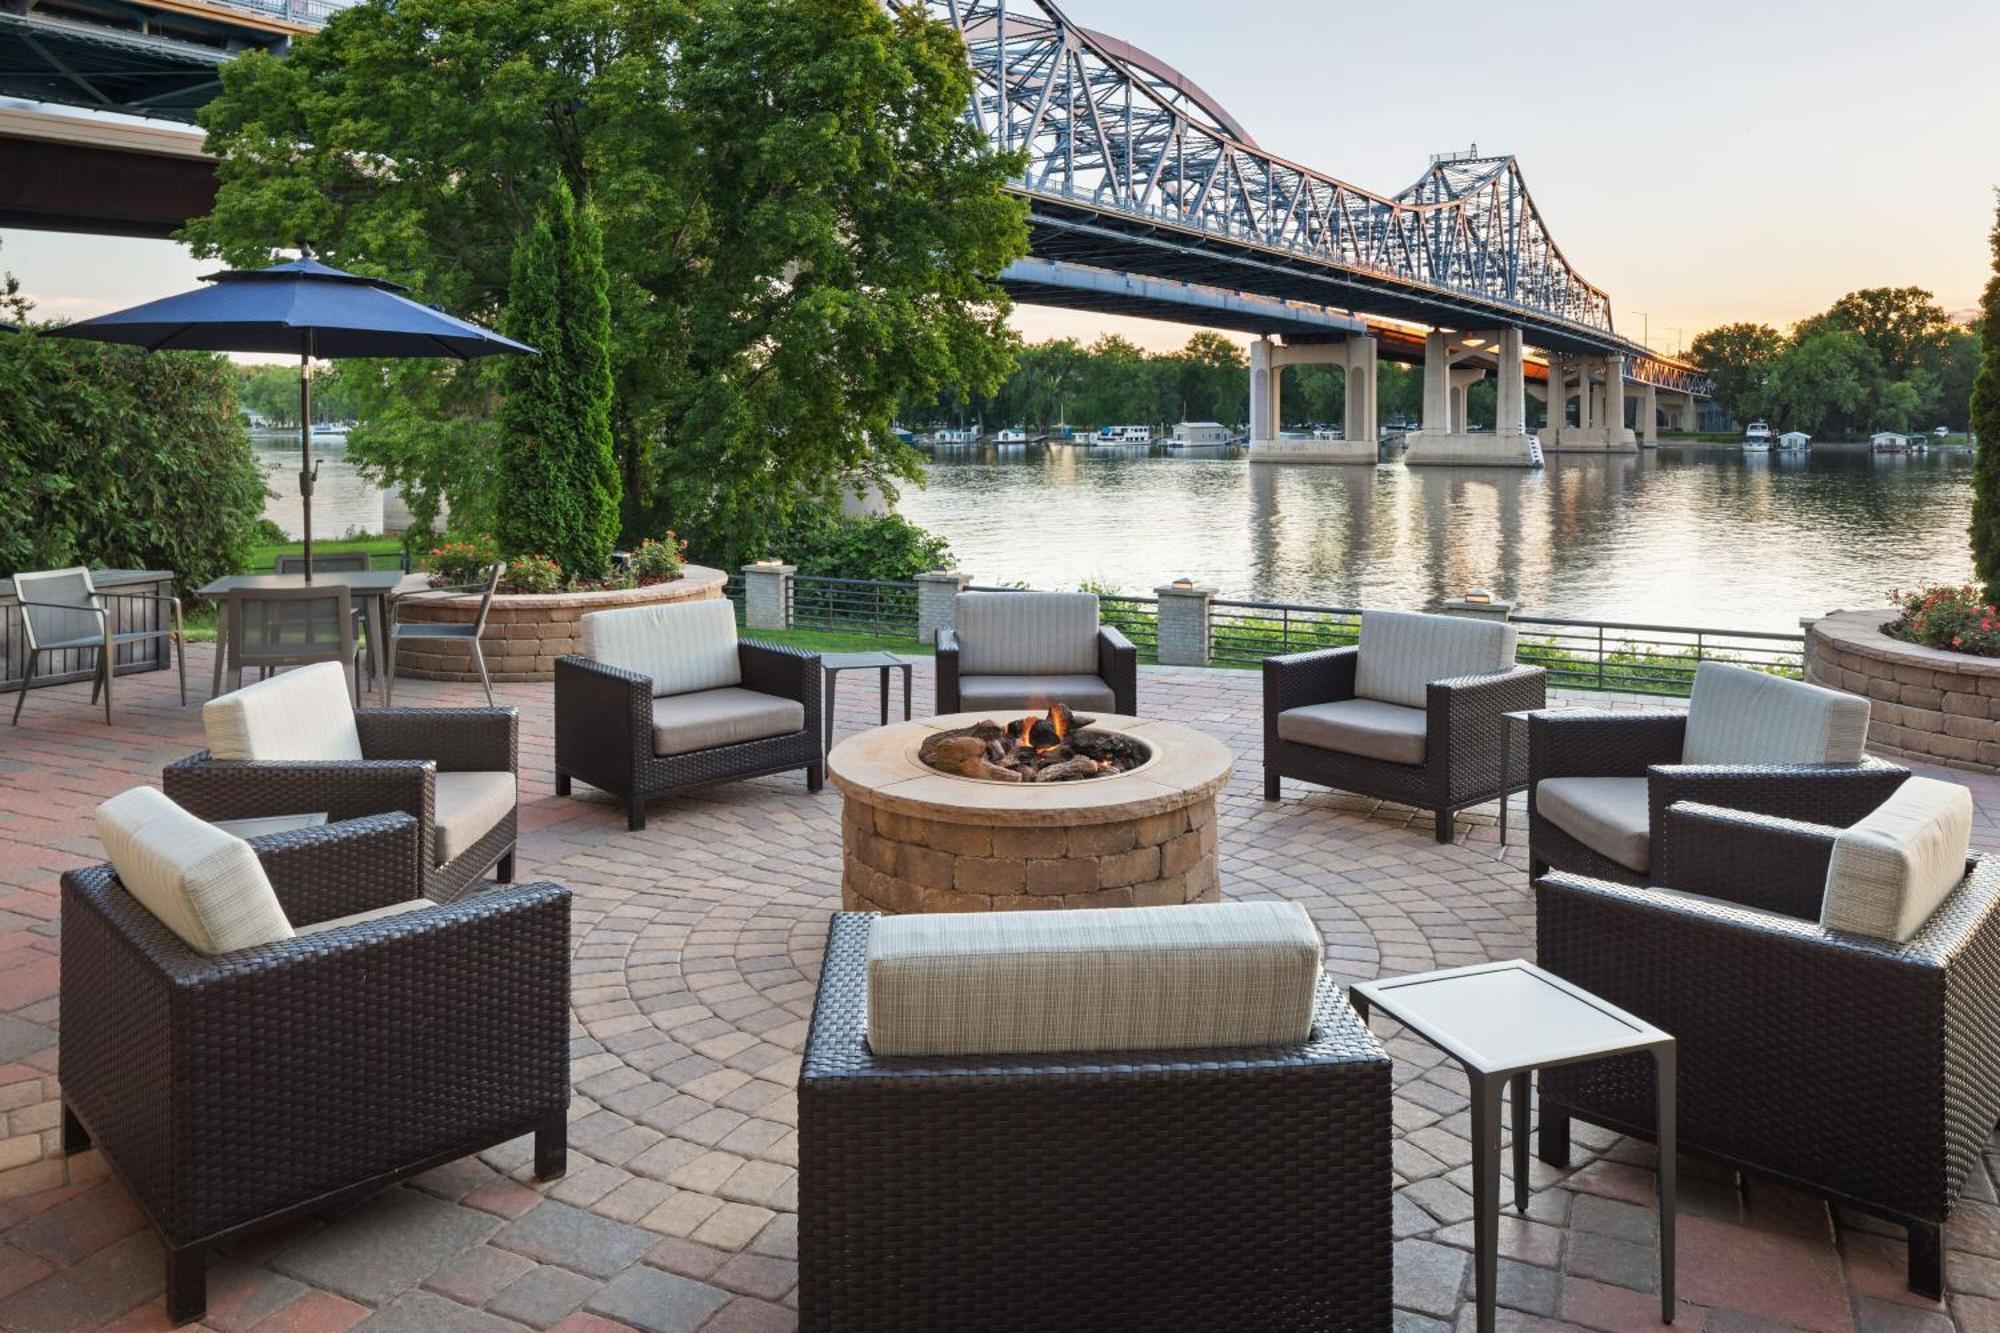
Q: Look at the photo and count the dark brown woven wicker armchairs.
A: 8